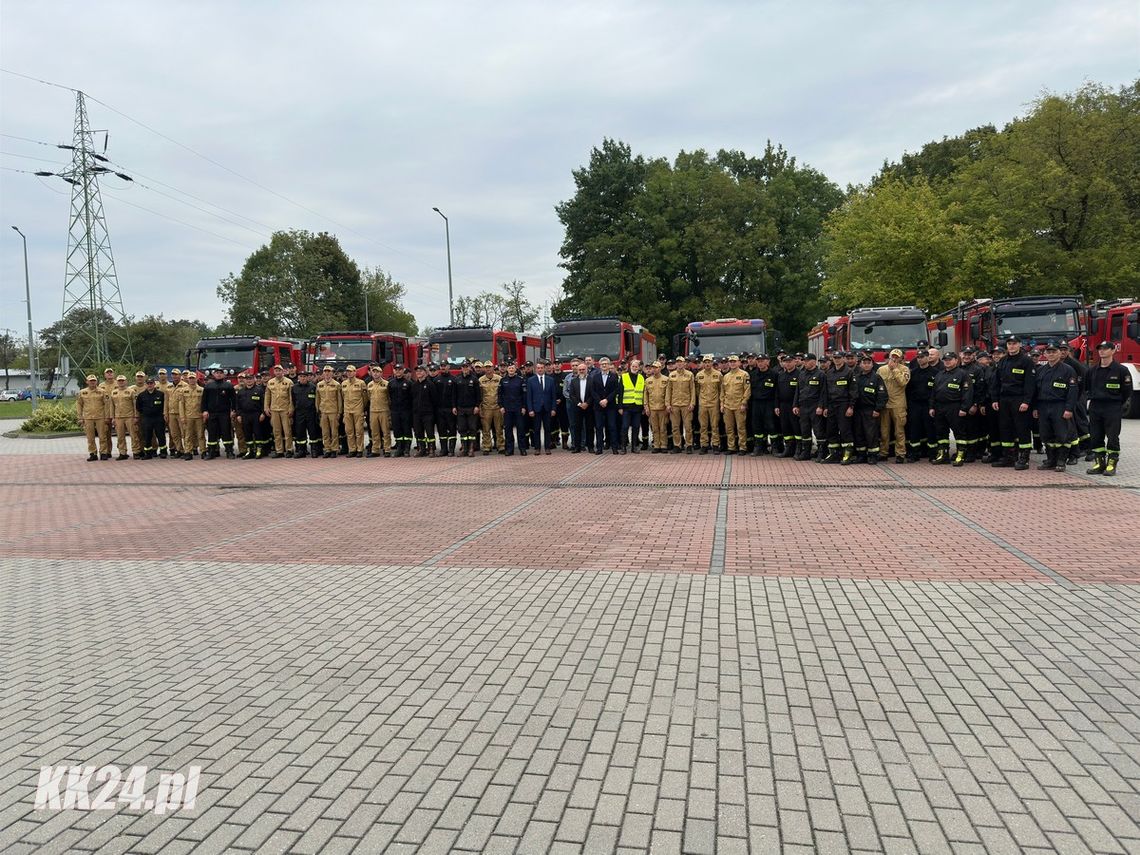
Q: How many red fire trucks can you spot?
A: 8